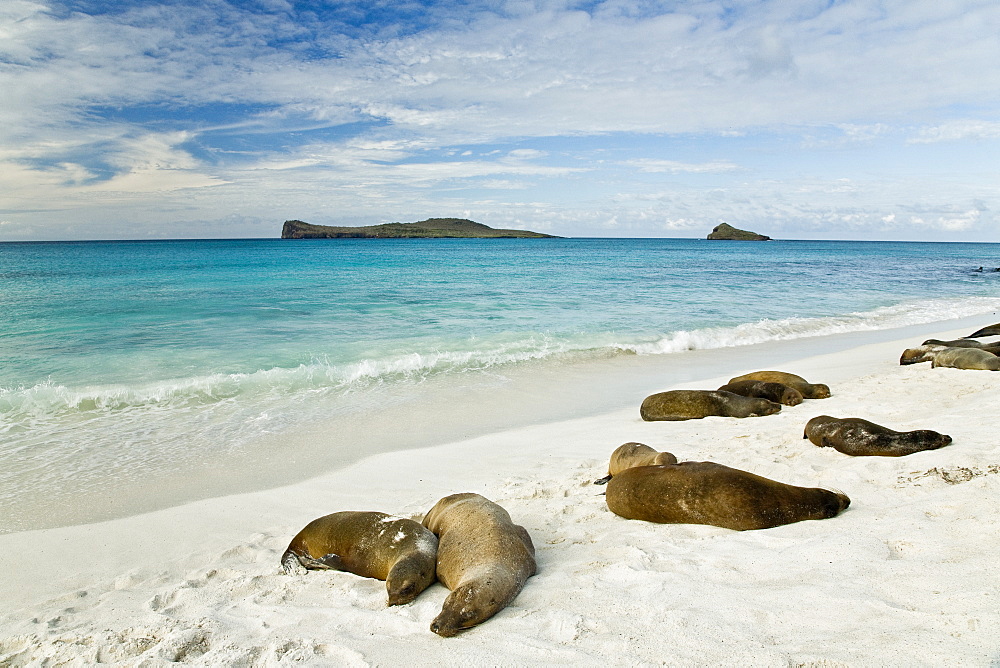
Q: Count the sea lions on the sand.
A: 12